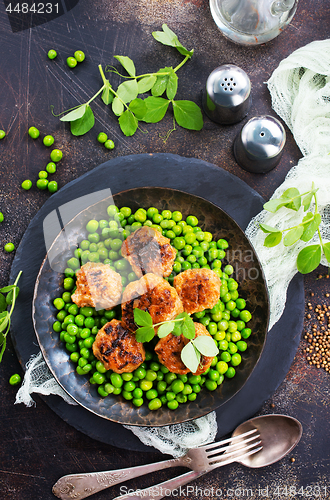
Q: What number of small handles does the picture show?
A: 2